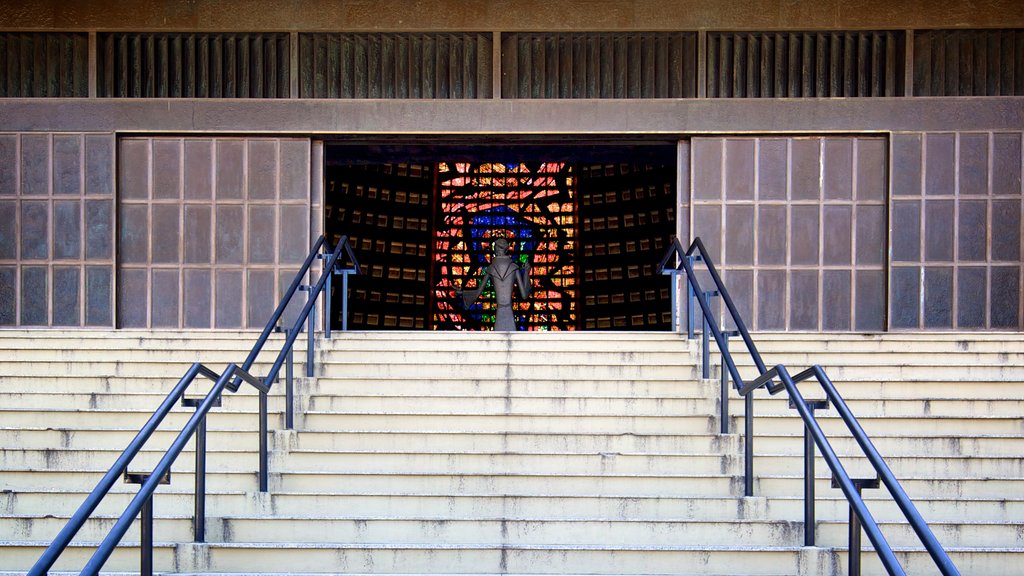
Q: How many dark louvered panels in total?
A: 6